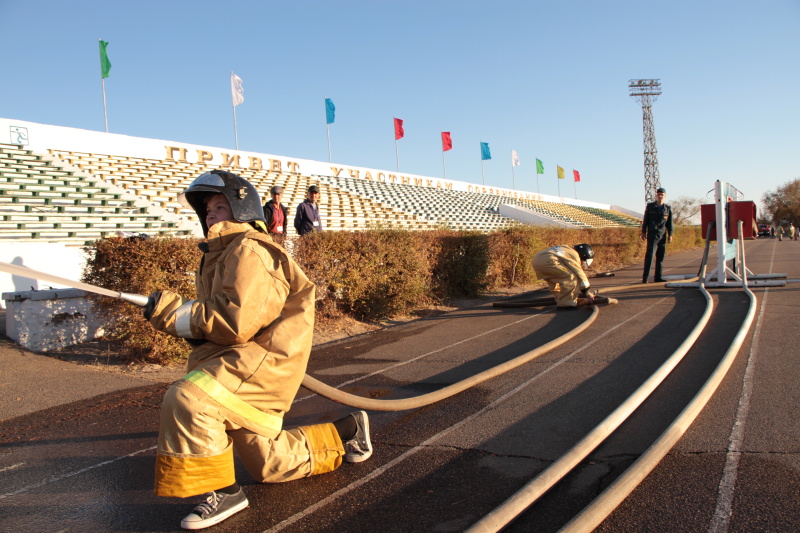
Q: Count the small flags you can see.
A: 10